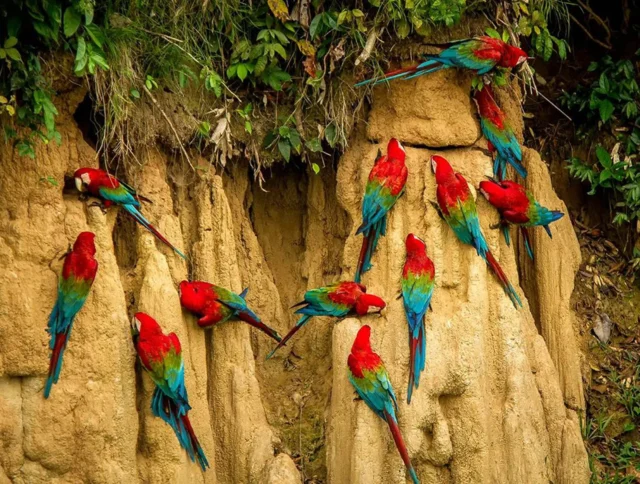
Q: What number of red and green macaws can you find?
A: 12